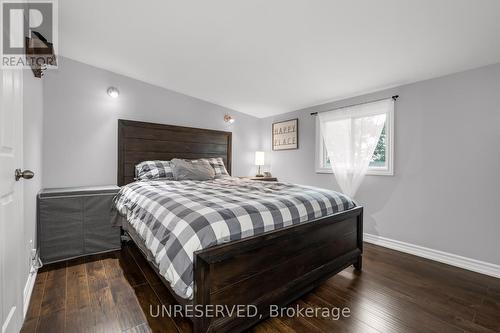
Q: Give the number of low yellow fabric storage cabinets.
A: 0